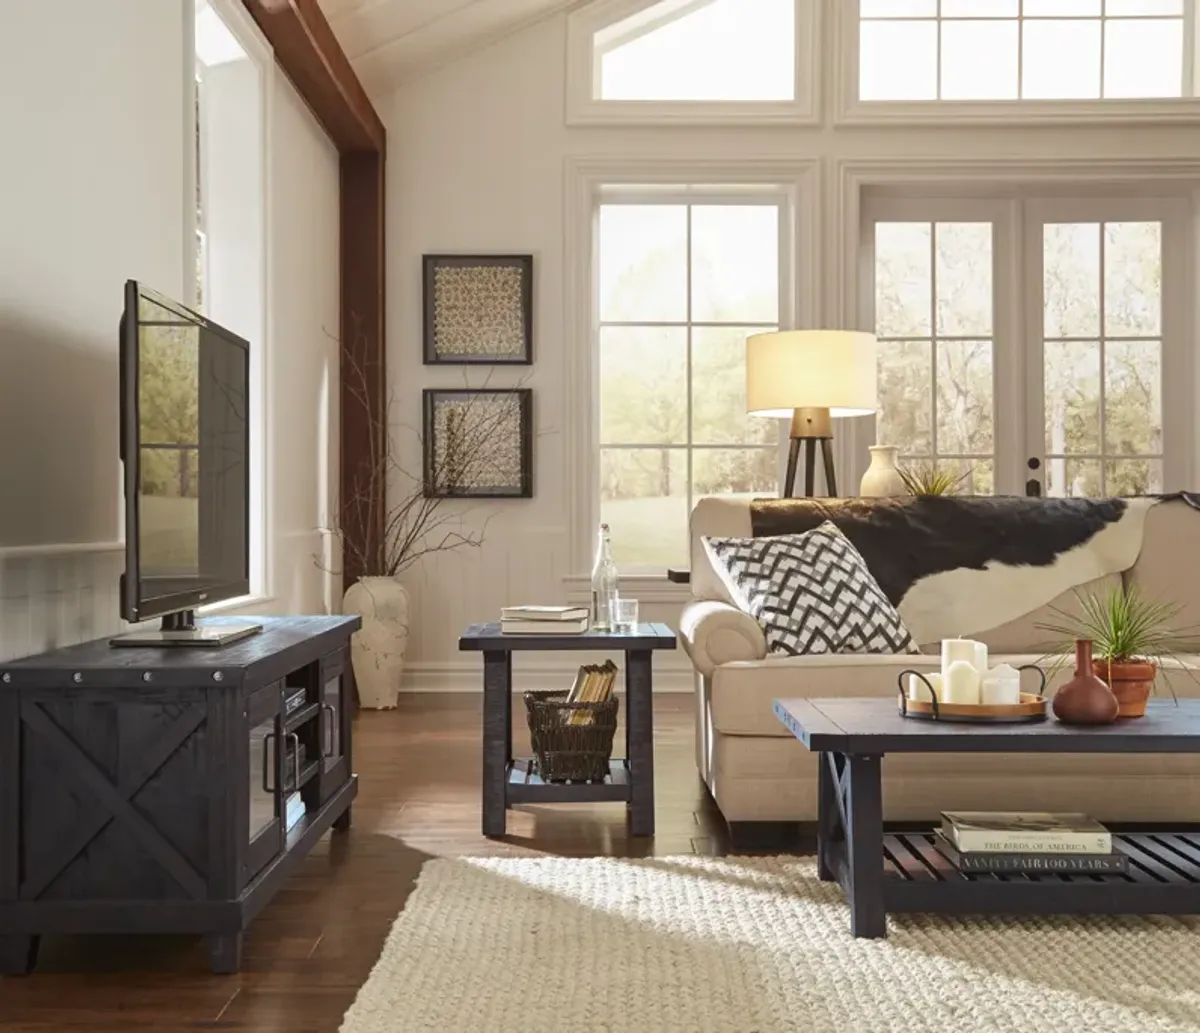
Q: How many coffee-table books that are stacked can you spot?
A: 2